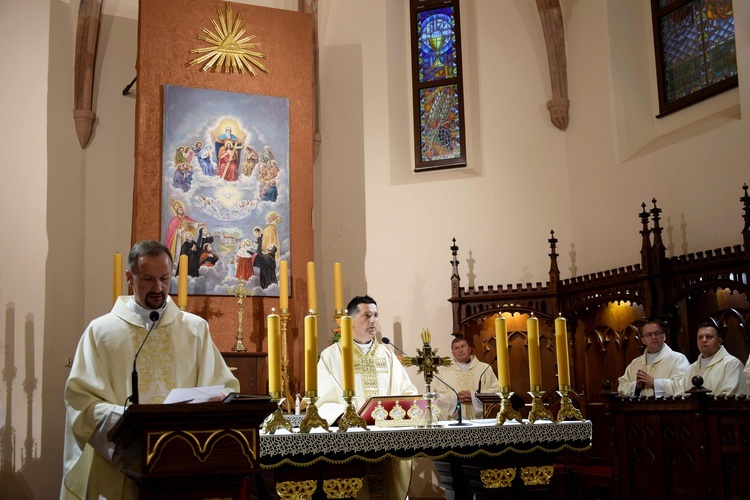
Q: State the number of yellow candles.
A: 11